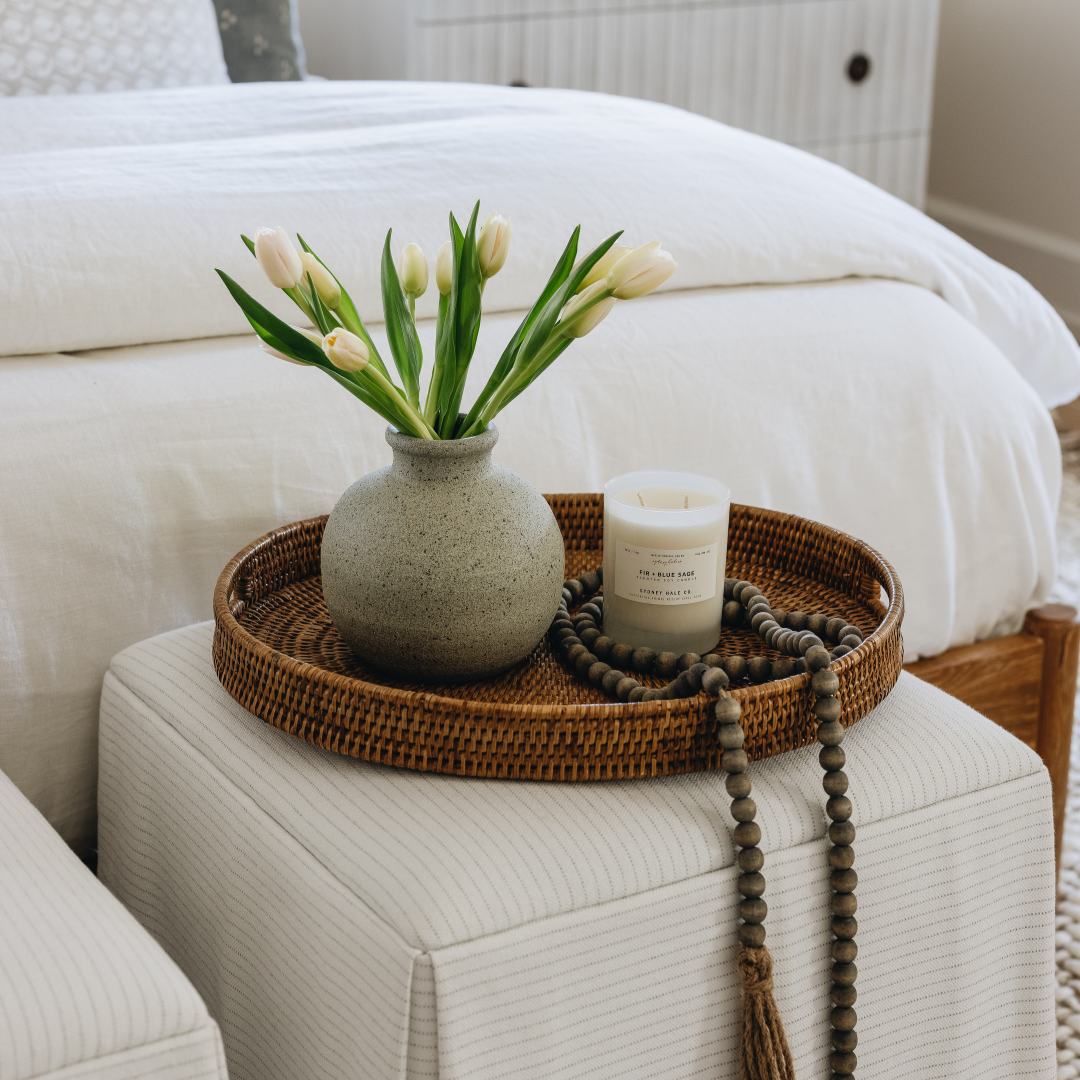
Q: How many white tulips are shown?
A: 10